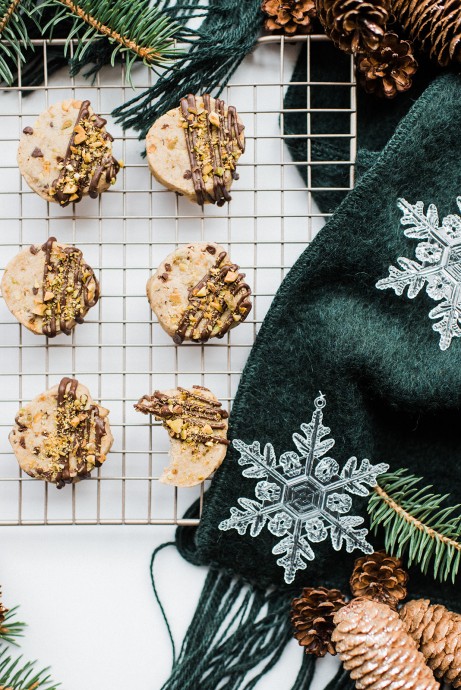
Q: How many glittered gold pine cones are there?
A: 2